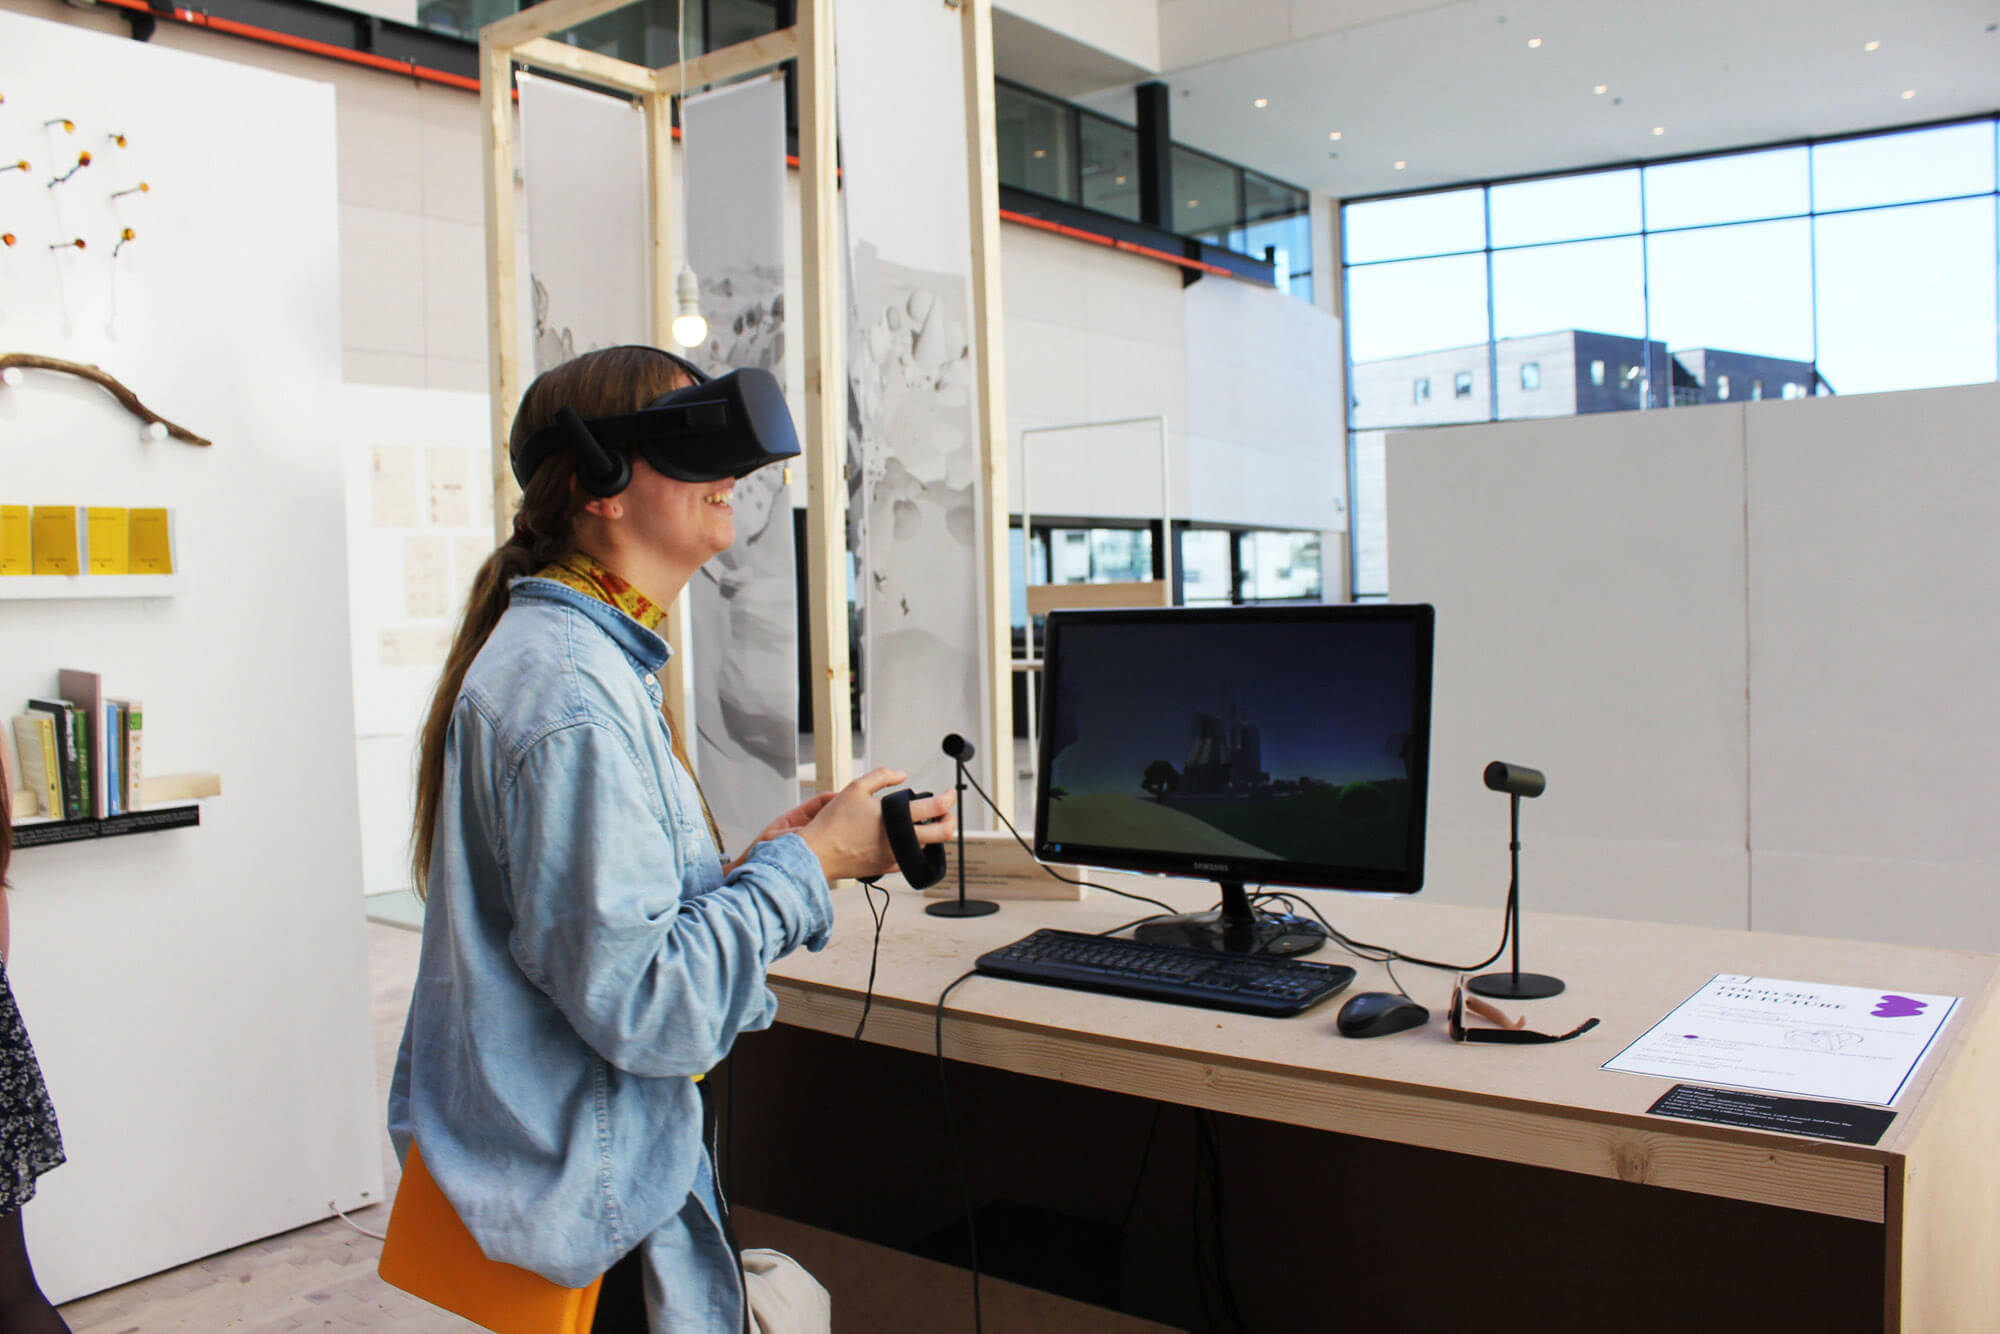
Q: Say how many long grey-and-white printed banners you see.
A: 3